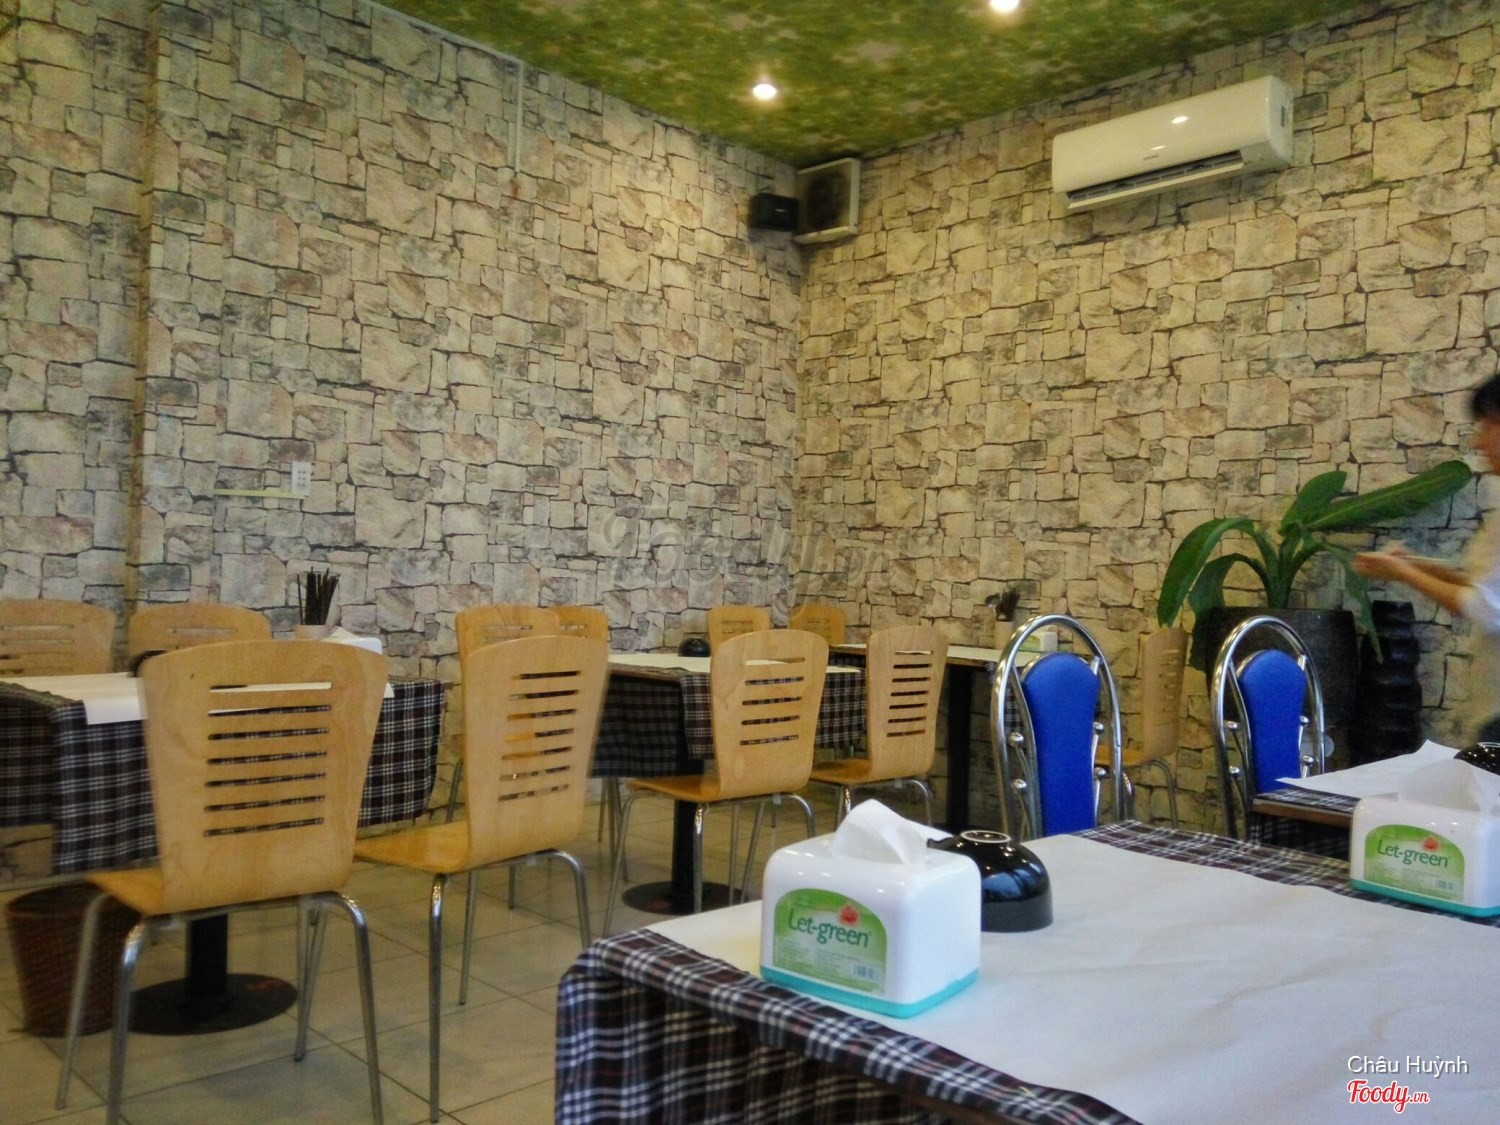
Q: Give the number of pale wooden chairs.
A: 11